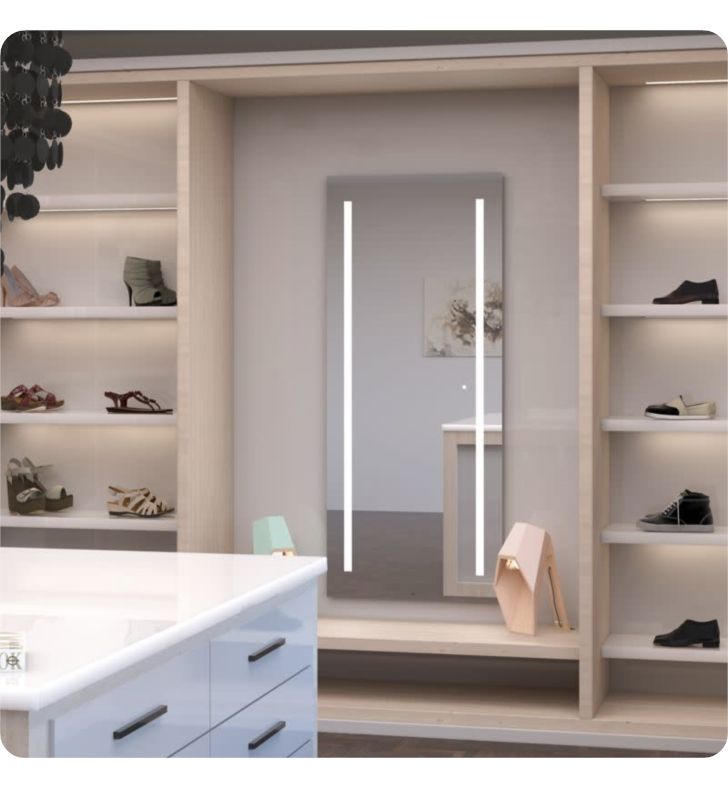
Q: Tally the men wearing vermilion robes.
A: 0